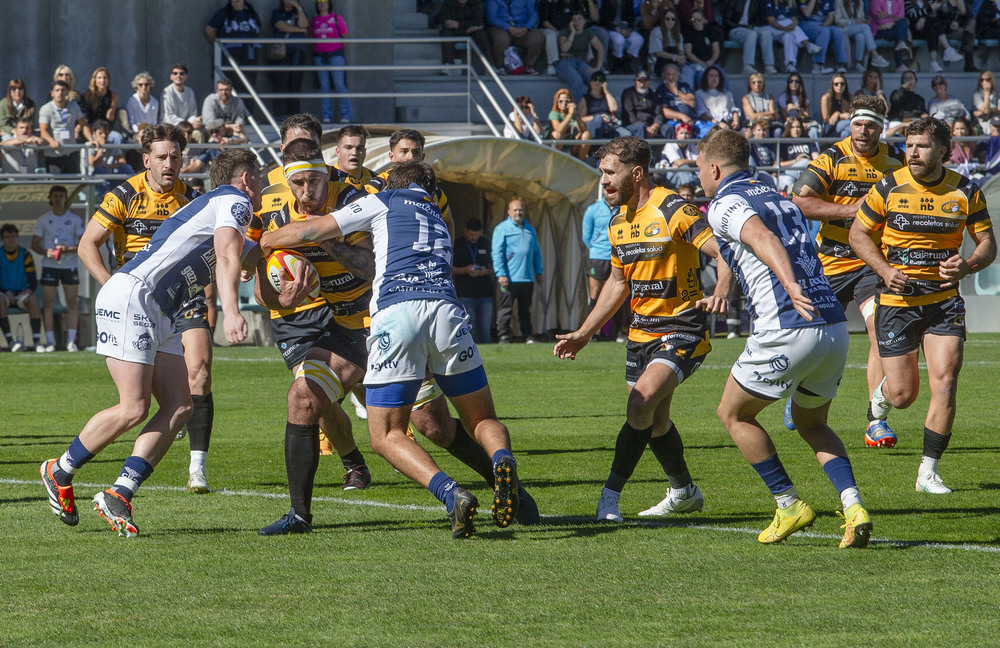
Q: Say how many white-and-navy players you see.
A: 3